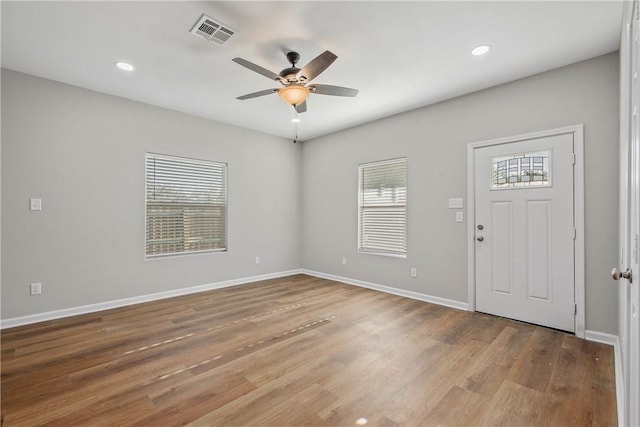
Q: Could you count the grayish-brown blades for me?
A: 5